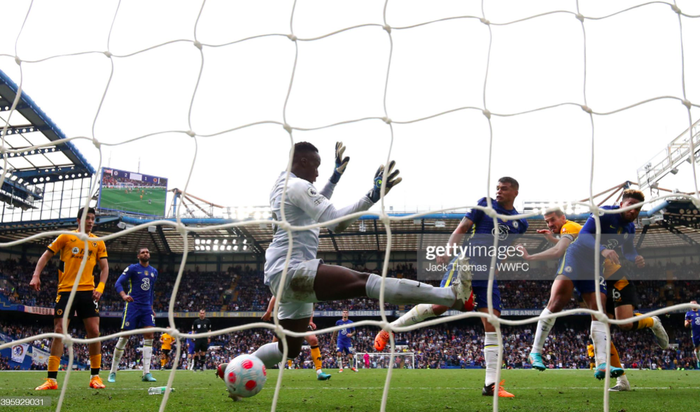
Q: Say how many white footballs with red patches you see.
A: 1